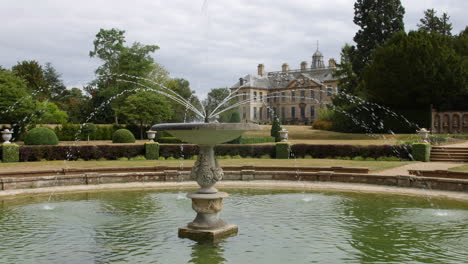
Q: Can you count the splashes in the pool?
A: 4